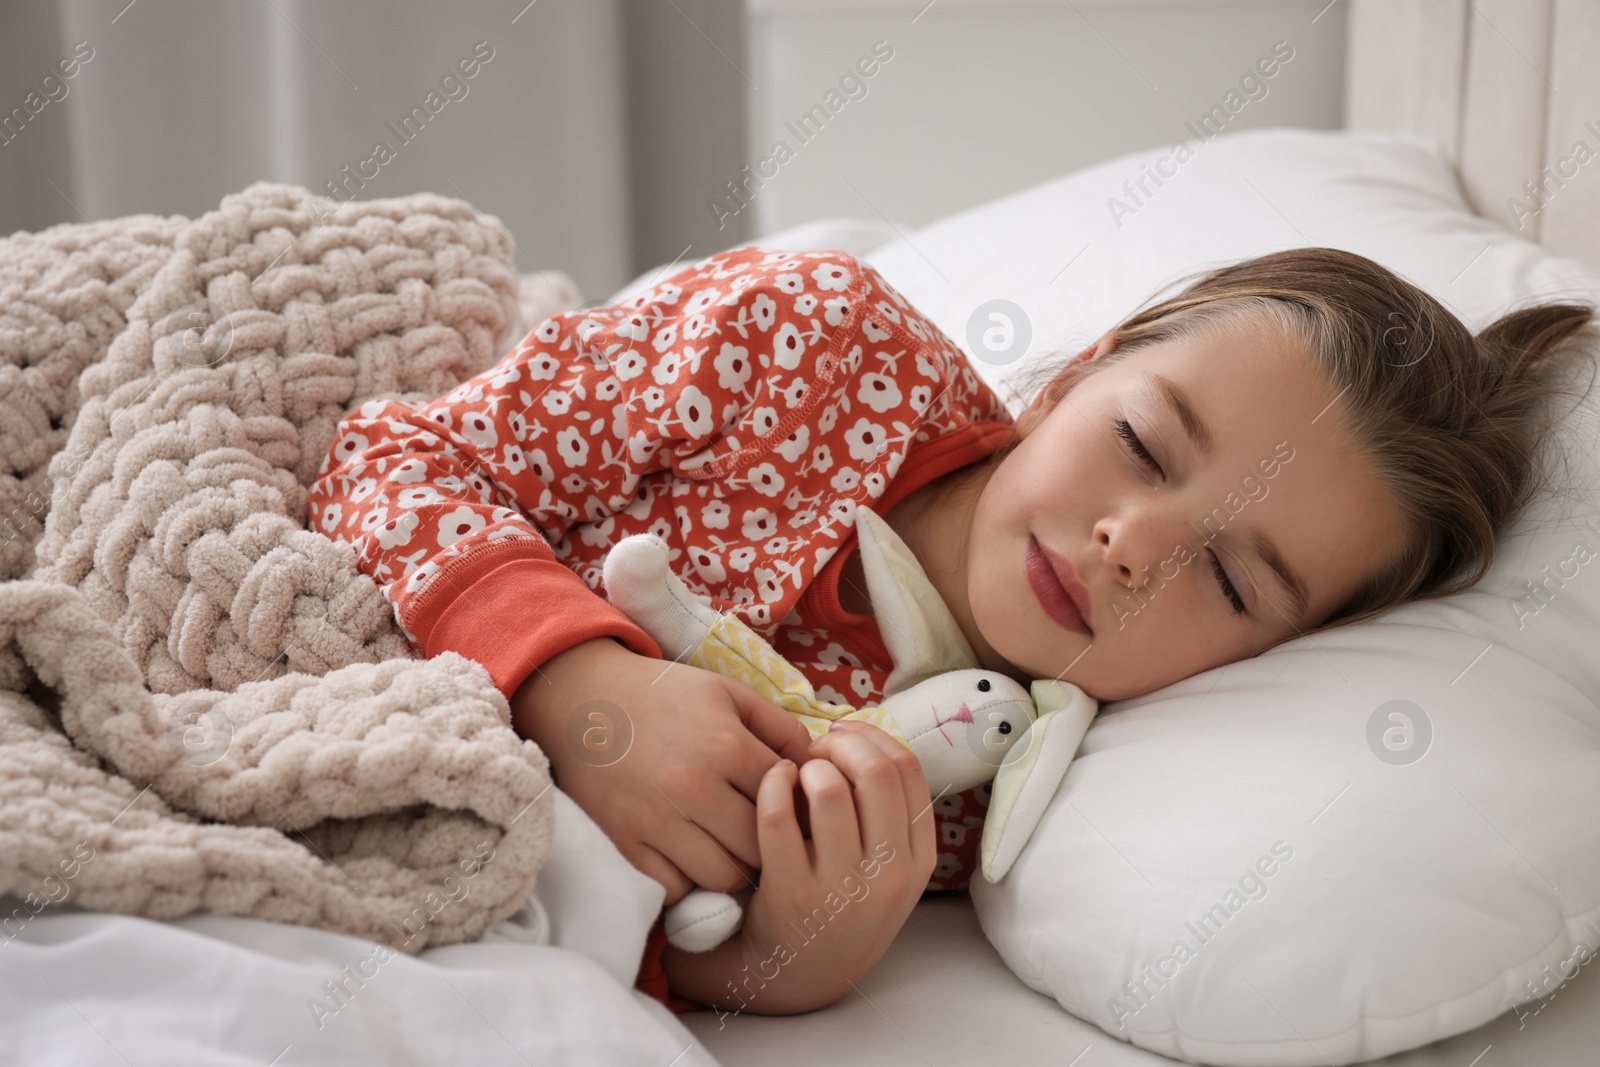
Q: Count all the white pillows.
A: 2